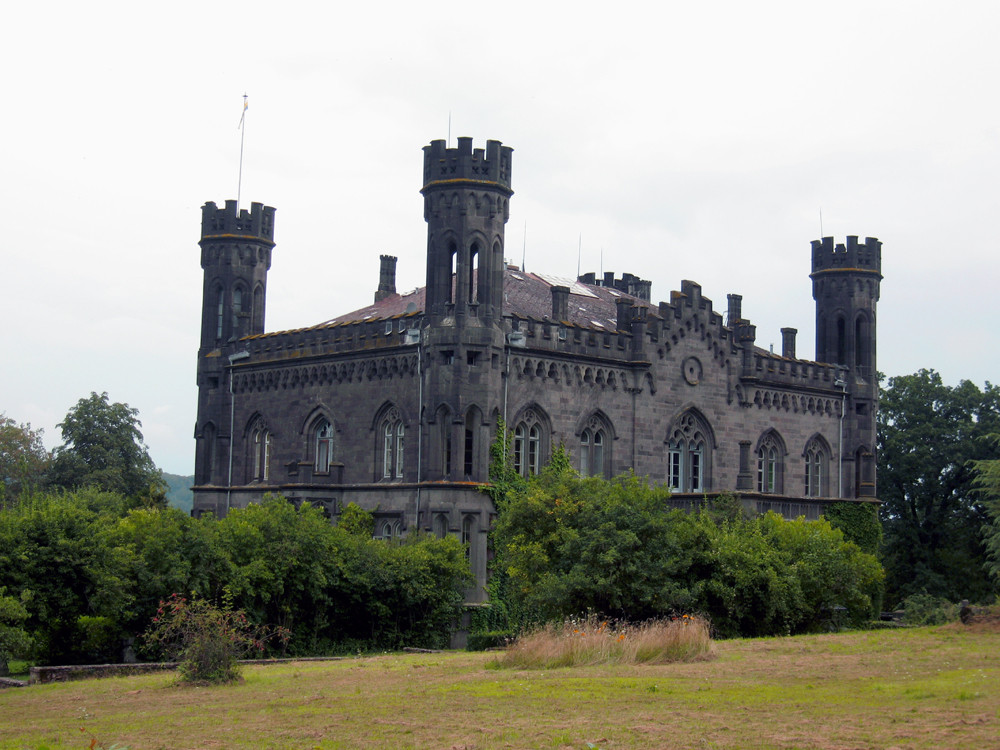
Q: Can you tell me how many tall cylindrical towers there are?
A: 3